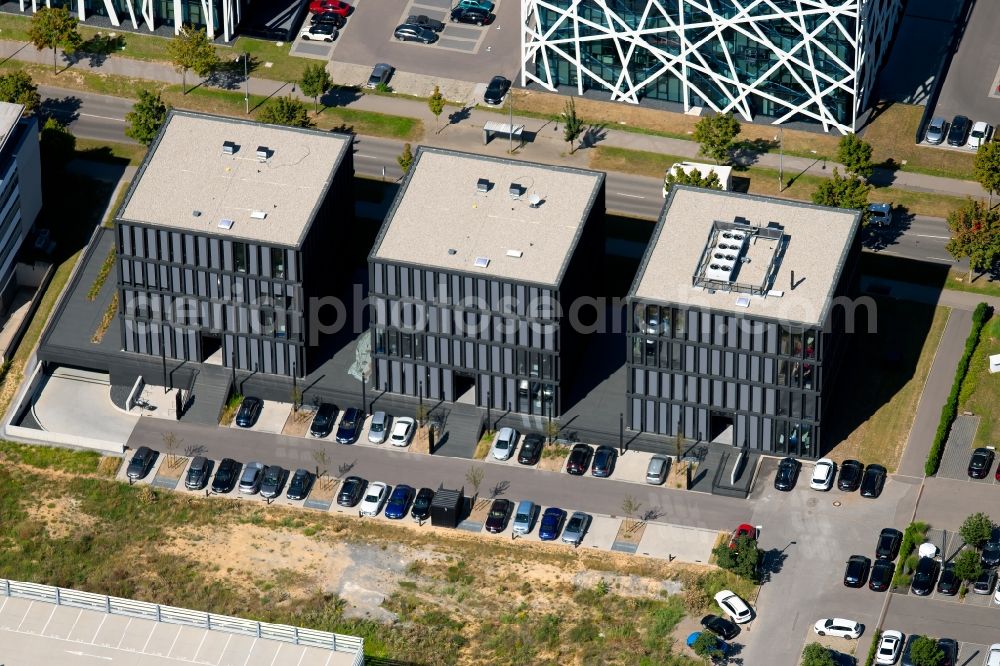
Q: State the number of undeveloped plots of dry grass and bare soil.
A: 1